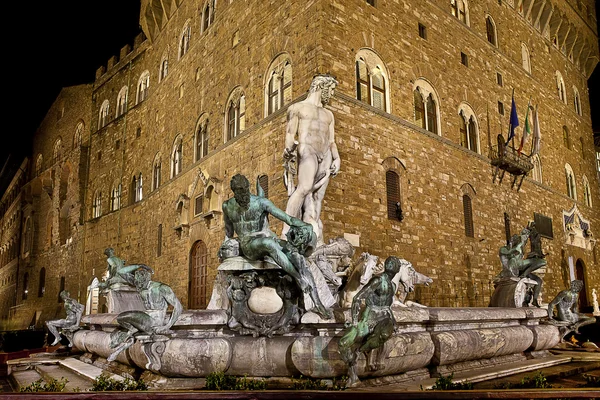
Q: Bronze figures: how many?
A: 7